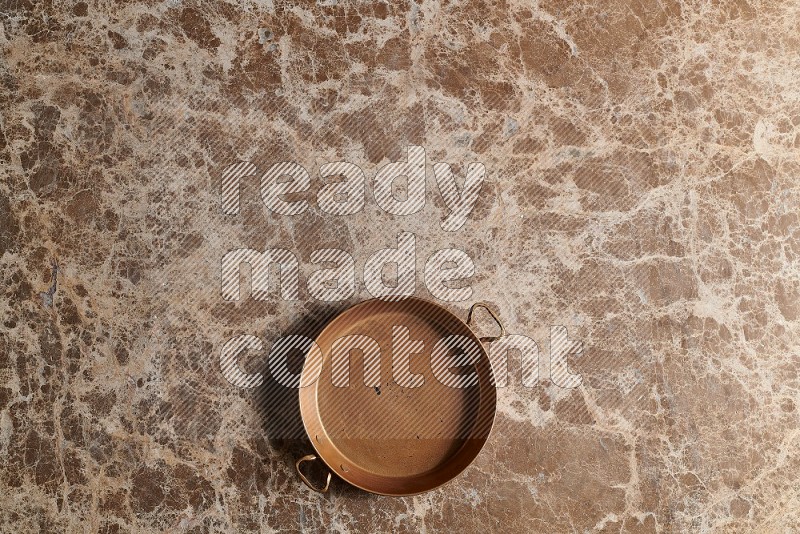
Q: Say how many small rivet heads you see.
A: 2